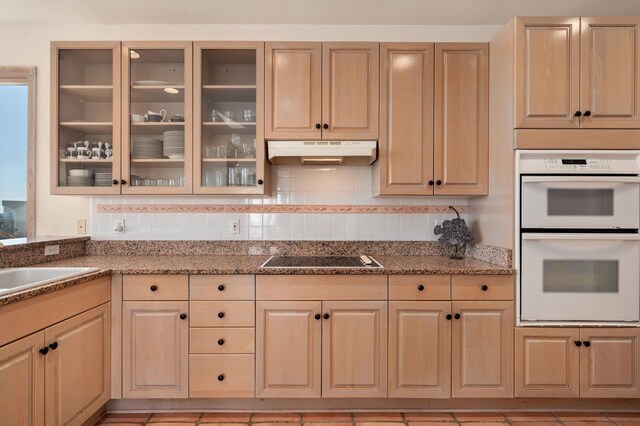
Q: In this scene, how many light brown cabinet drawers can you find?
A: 7